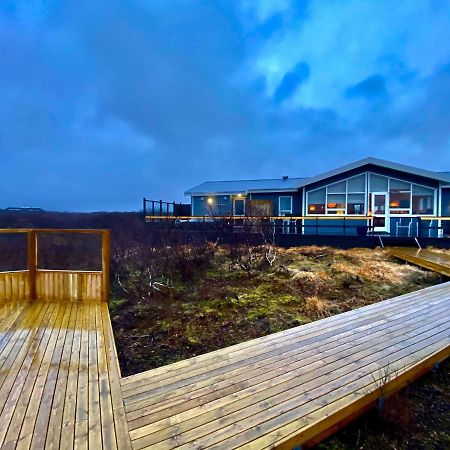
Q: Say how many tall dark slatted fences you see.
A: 1